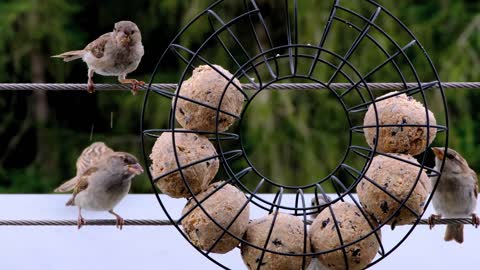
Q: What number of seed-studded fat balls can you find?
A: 7